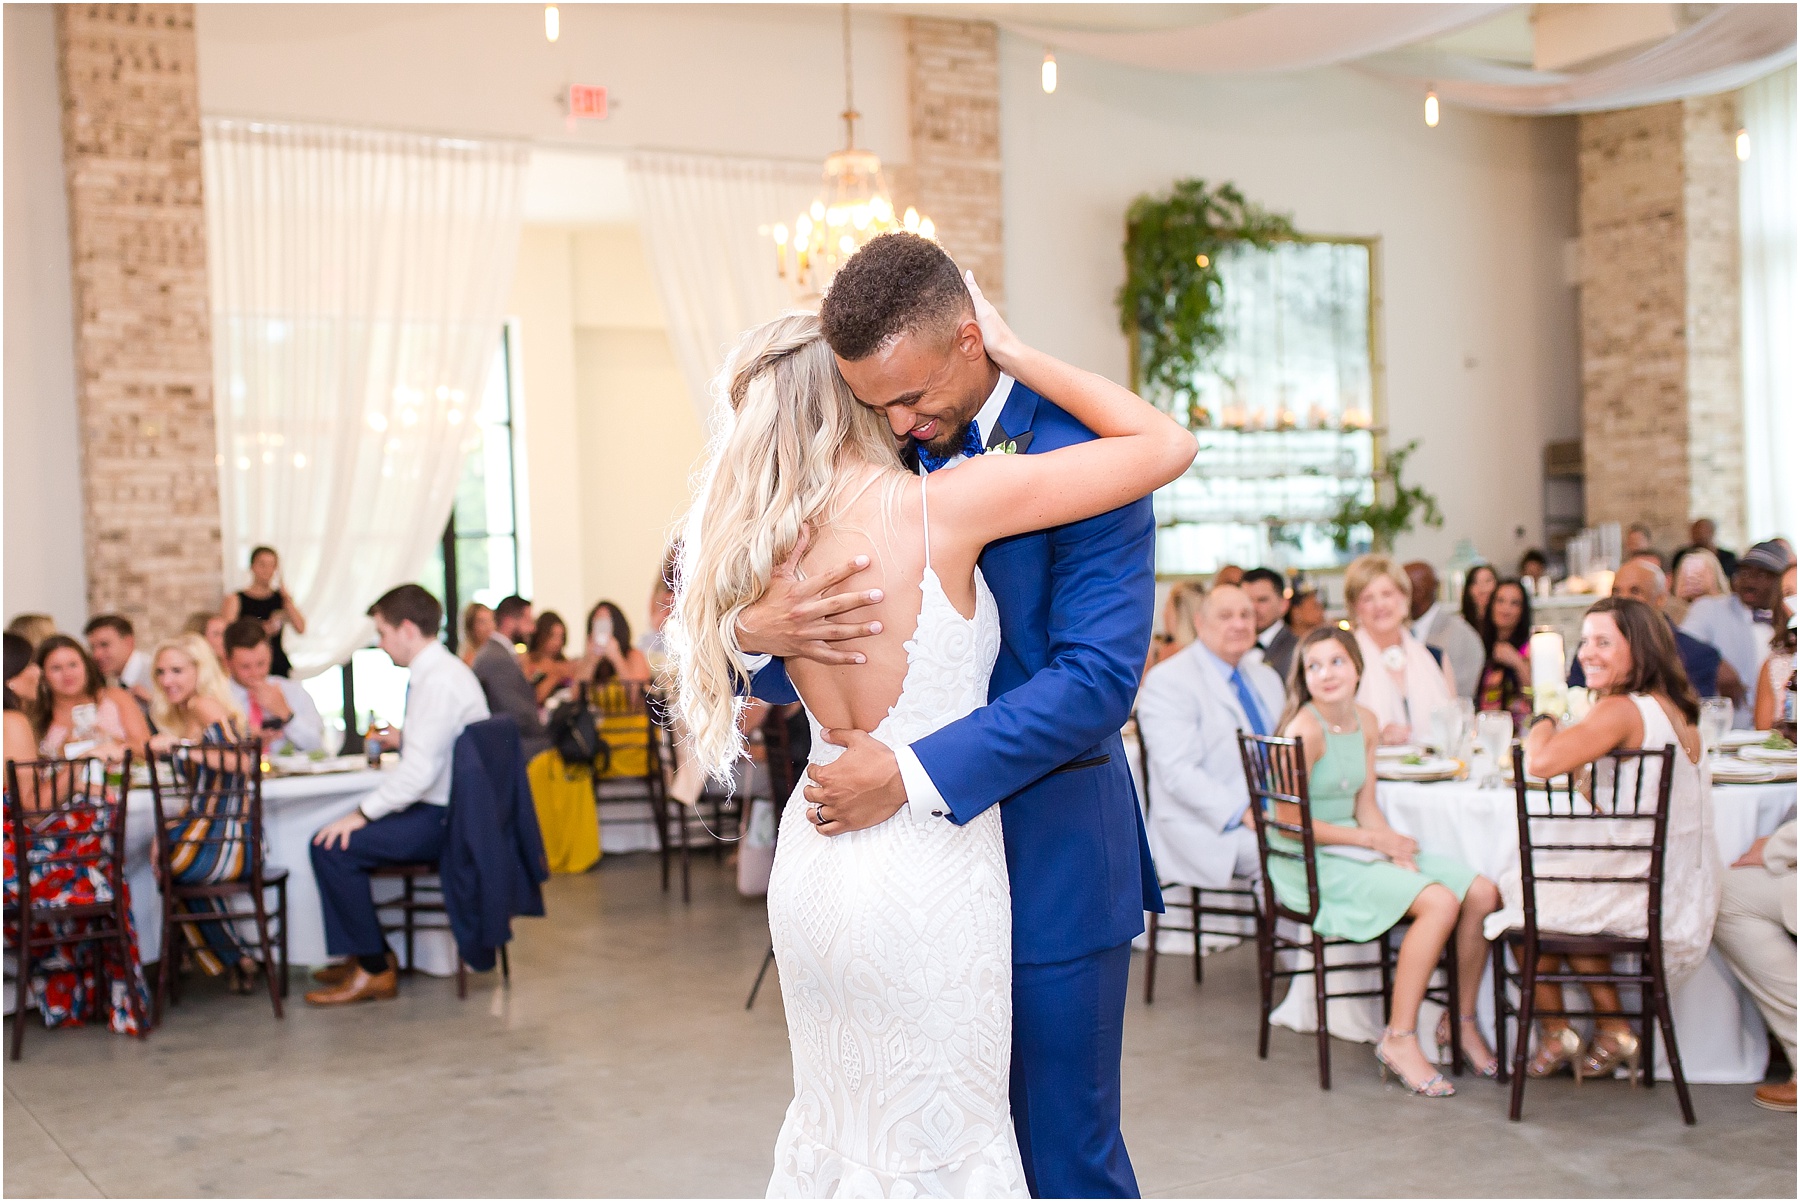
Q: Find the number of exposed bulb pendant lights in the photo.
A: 4